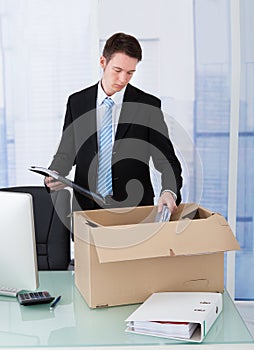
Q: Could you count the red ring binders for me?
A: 0